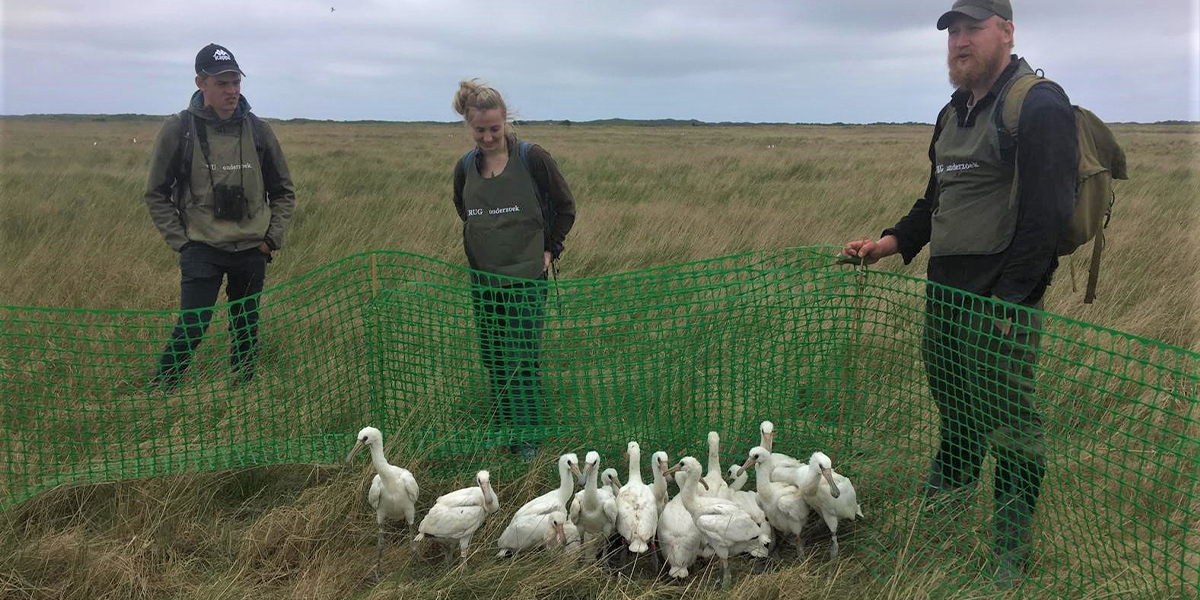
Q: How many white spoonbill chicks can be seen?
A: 15